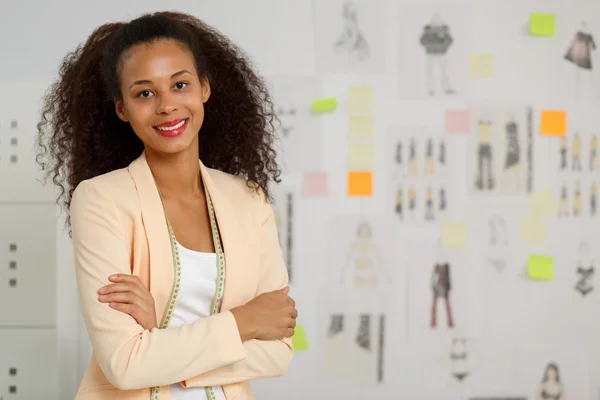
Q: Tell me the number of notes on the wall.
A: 15